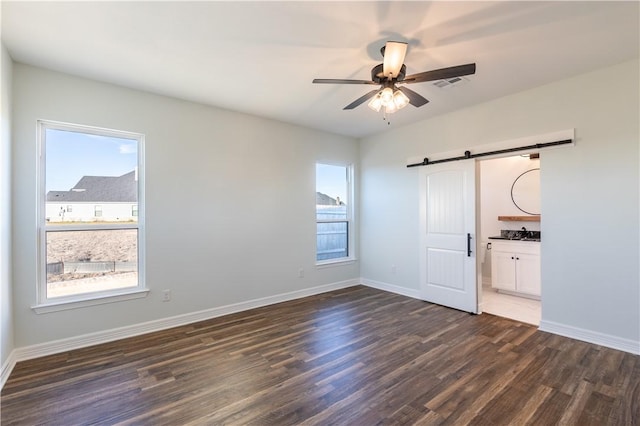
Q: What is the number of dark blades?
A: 4